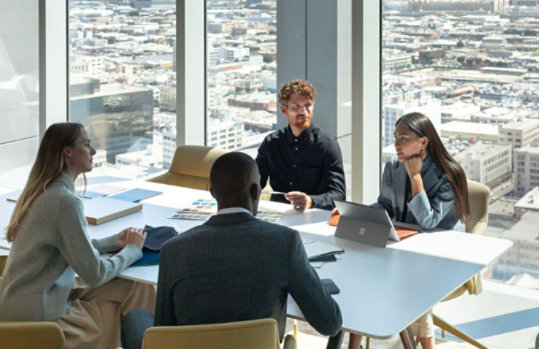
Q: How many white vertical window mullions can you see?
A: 3